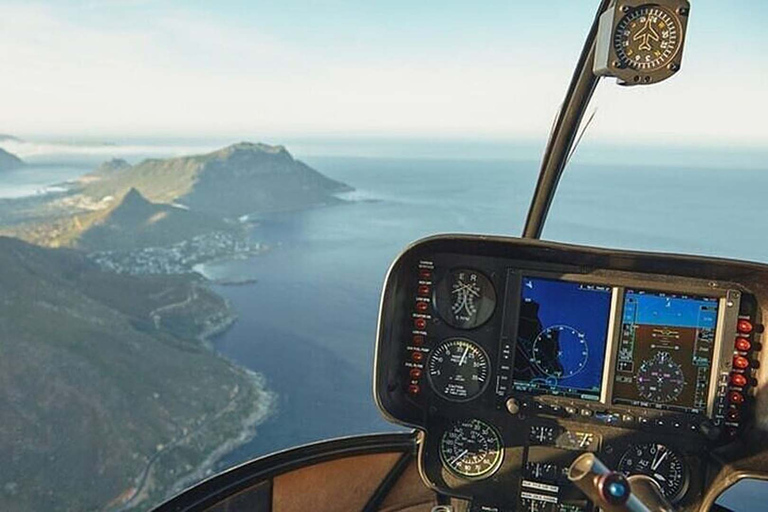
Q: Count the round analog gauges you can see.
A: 5